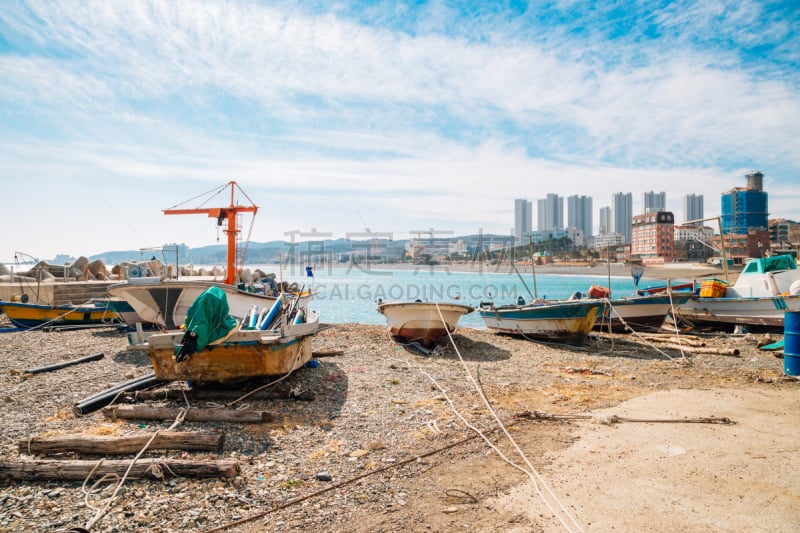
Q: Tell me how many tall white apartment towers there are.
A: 7